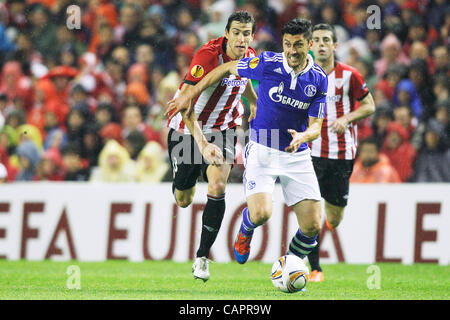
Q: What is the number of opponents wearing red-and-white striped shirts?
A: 2